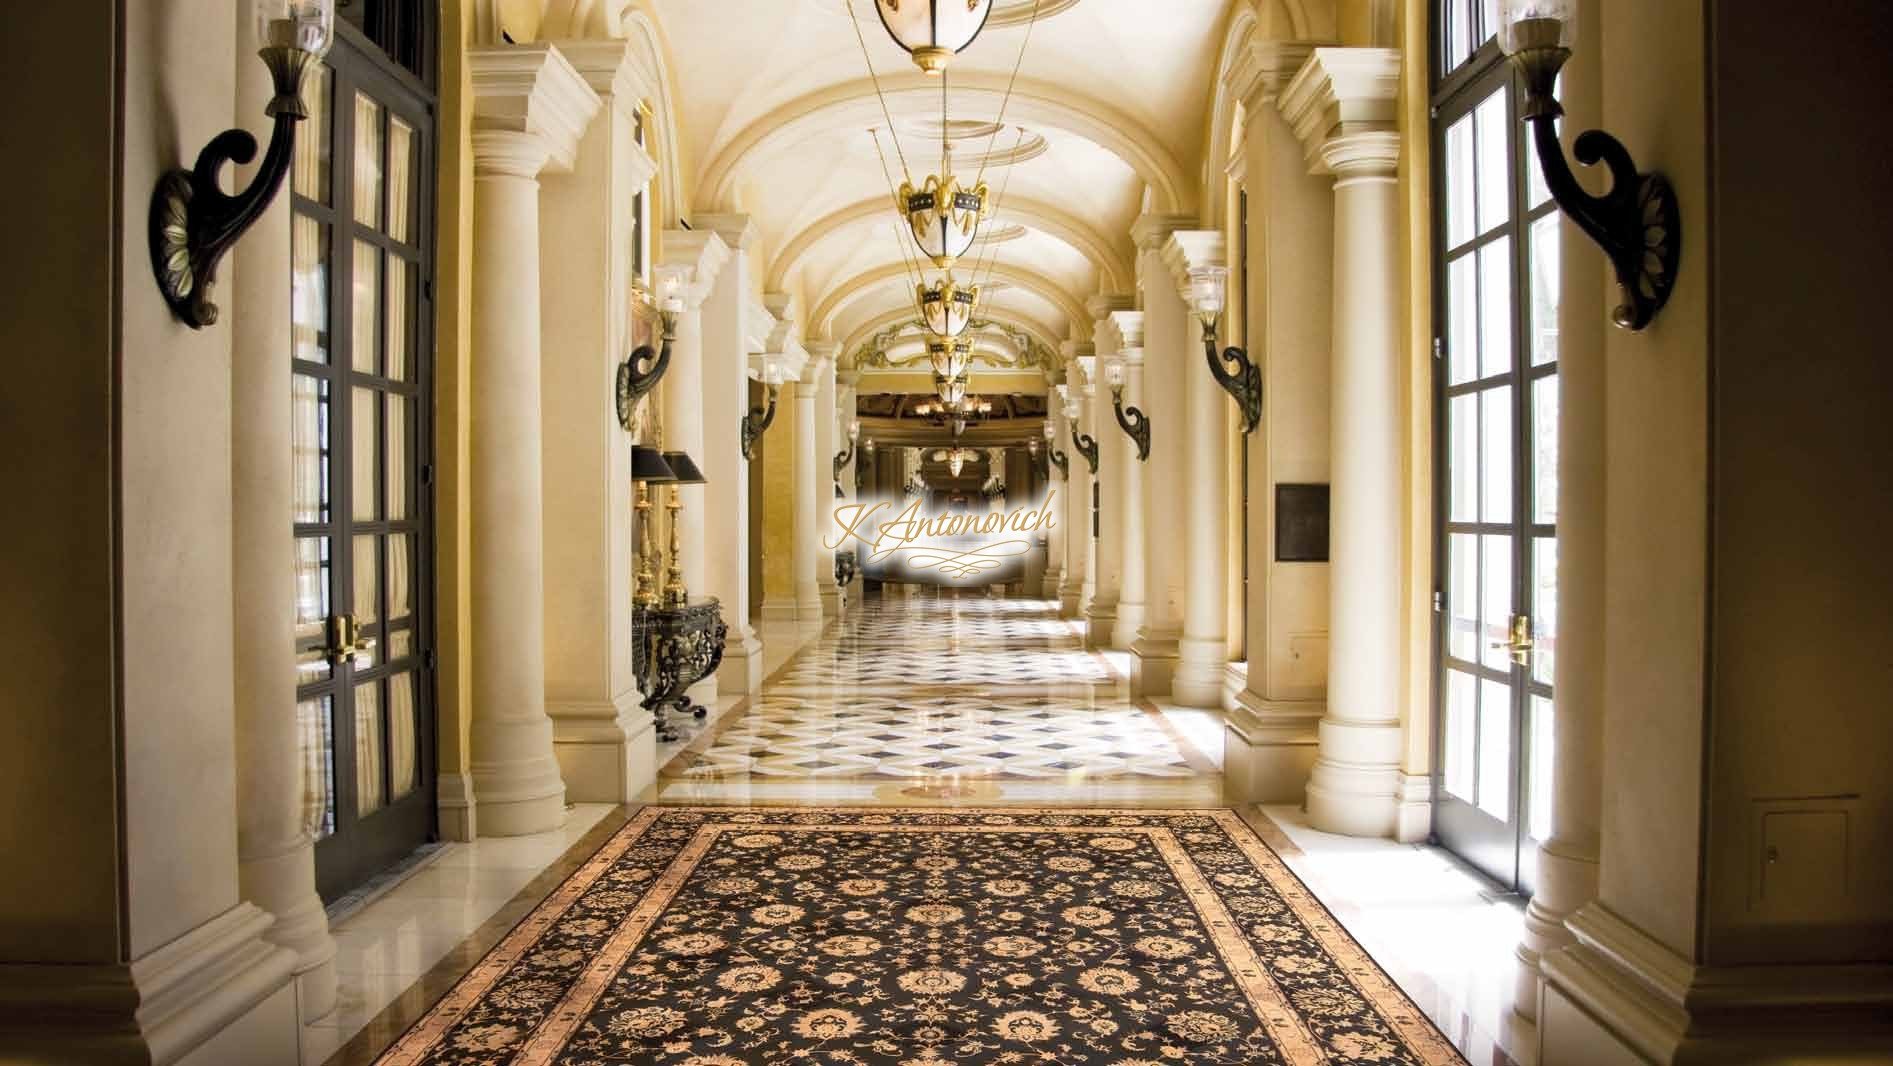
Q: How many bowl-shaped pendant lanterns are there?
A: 5